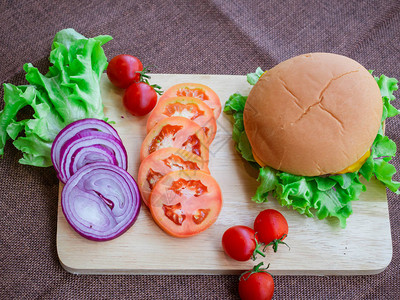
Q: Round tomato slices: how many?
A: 5